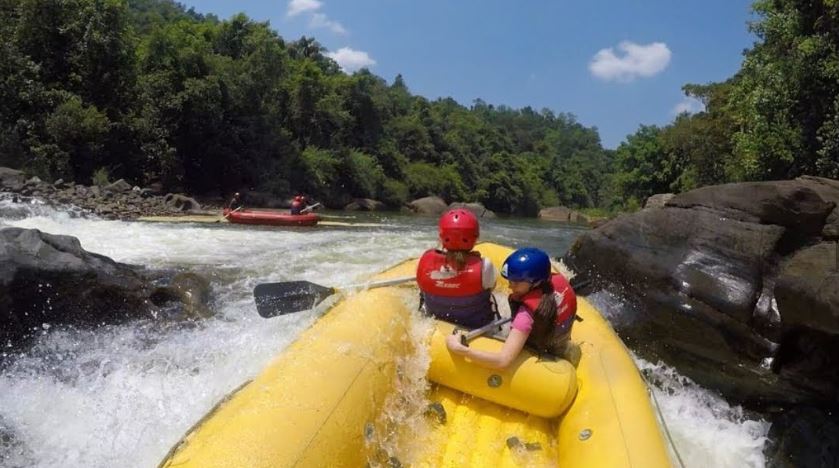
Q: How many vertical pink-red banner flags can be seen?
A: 0